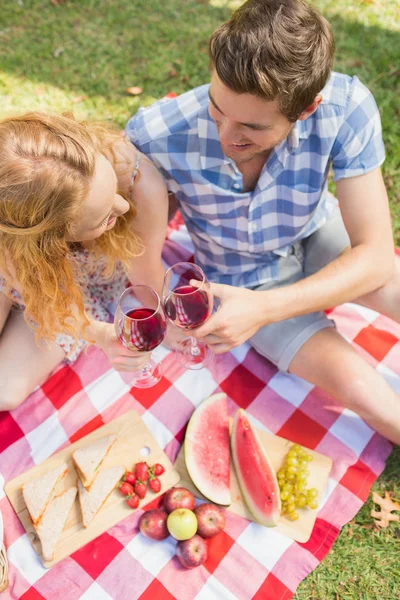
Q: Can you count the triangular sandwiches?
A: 4